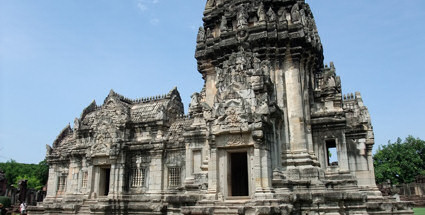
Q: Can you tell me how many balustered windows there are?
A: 4